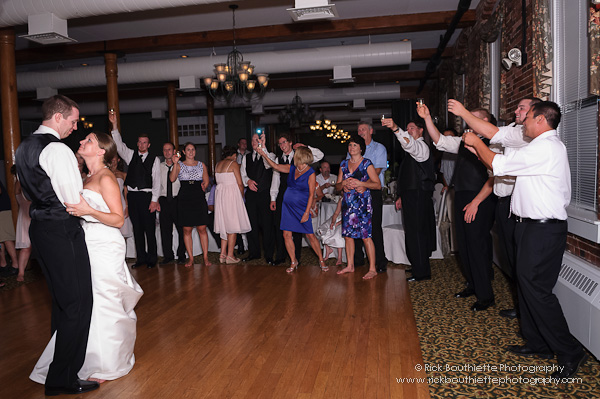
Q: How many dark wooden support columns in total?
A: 4